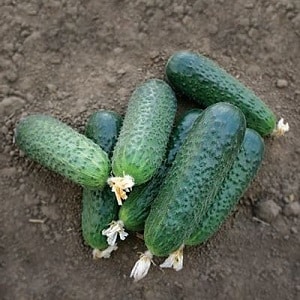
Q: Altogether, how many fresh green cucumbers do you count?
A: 7